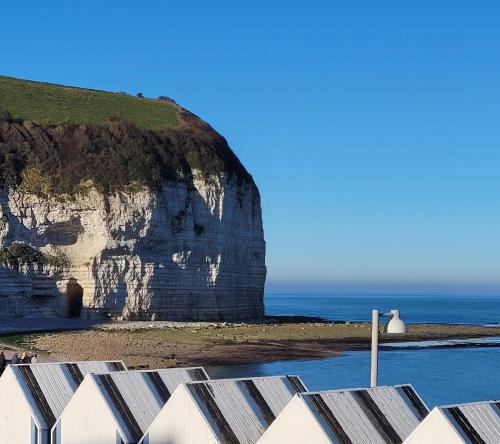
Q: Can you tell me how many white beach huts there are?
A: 5